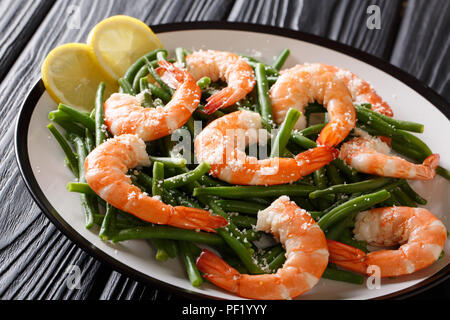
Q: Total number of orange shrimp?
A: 9